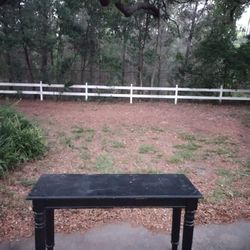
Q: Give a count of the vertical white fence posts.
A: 5